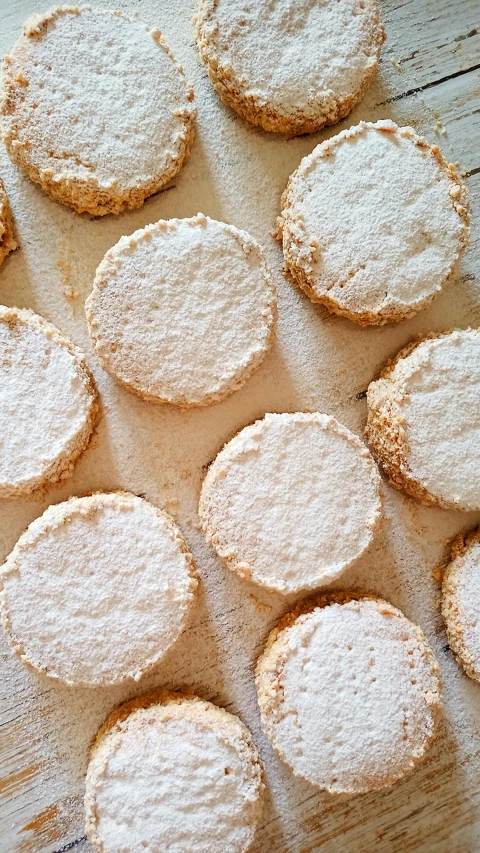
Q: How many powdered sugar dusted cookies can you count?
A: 12